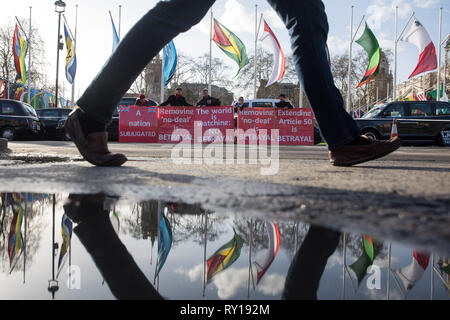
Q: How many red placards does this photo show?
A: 5